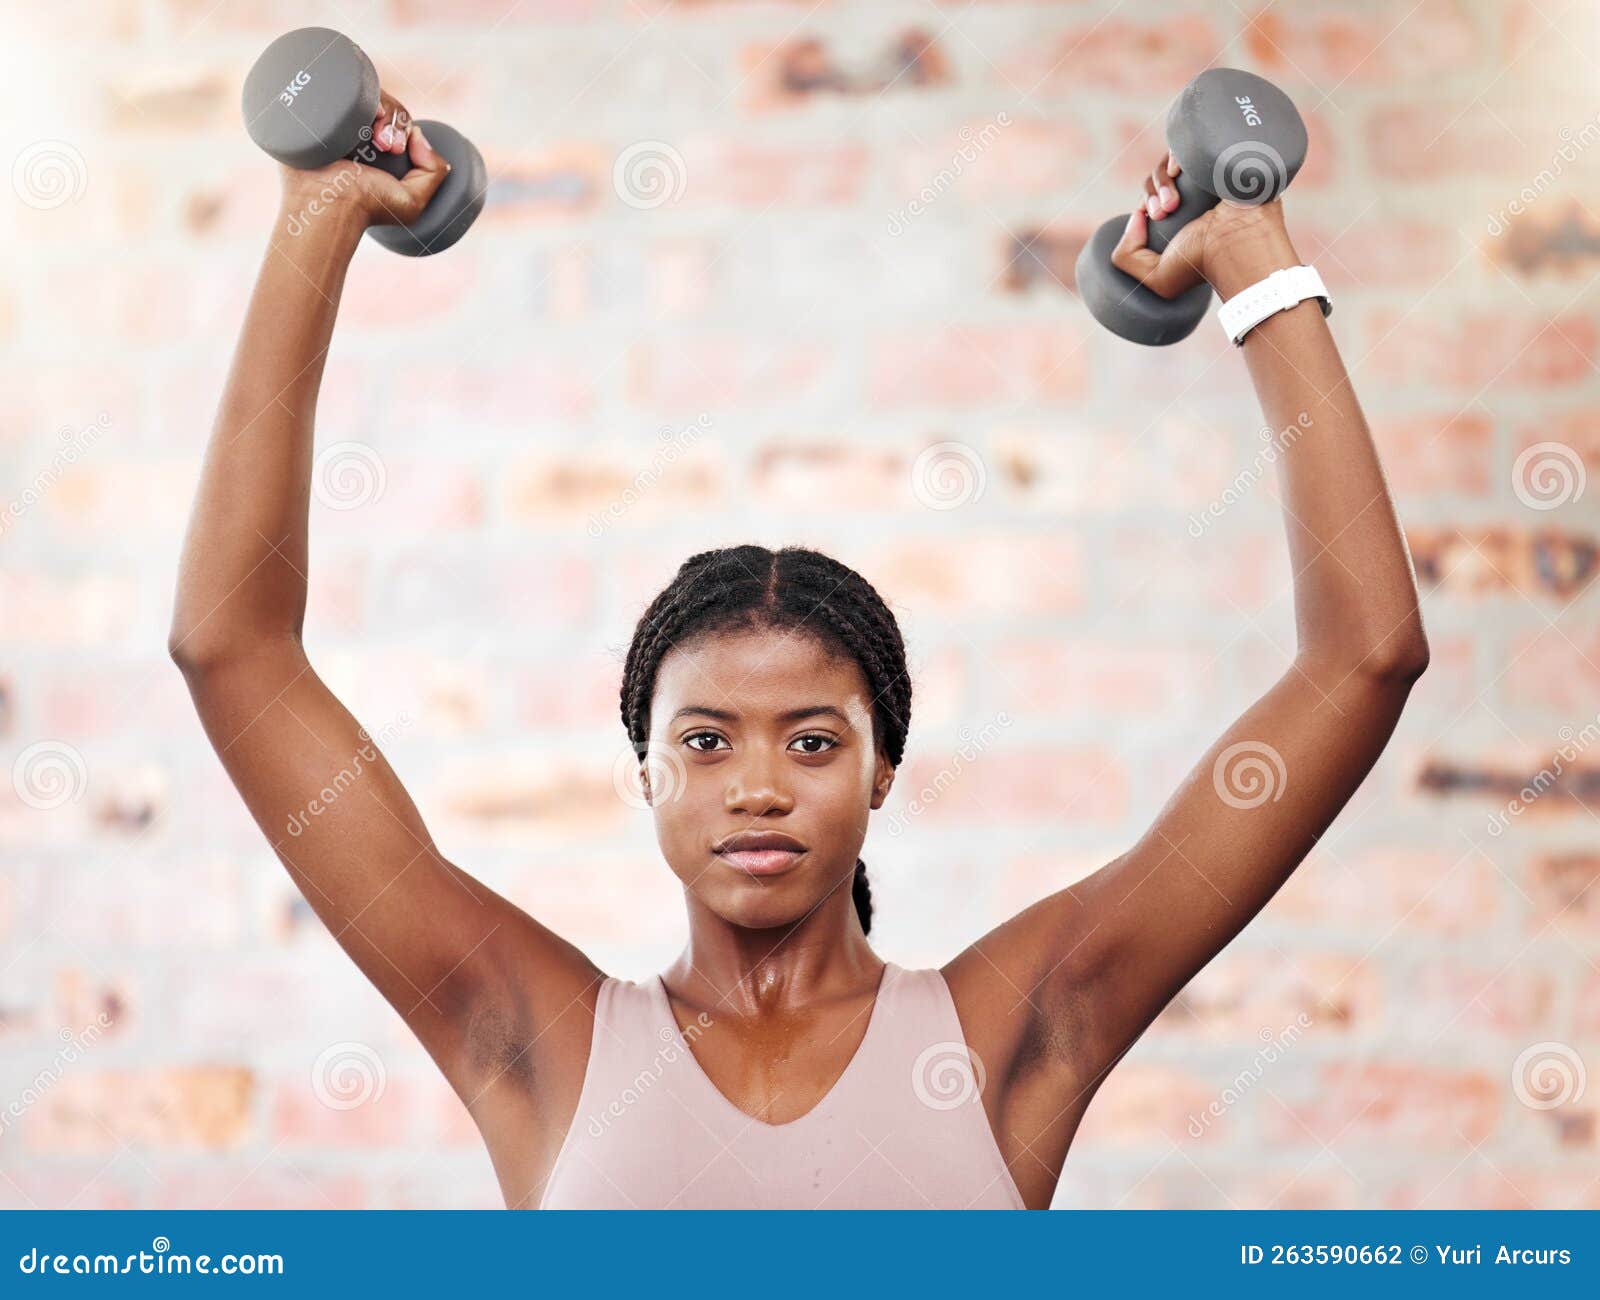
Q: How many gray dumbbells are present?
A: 2